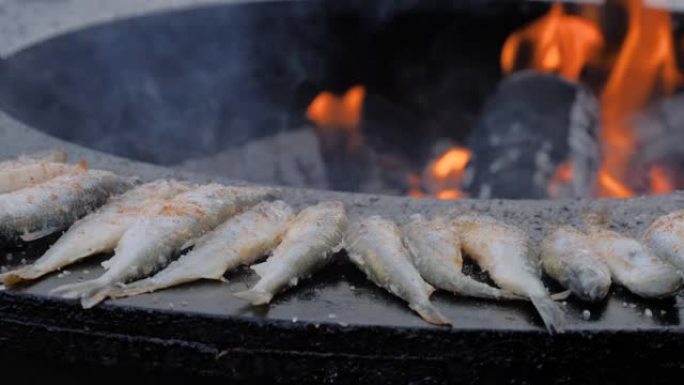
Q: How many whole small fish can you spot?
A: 12